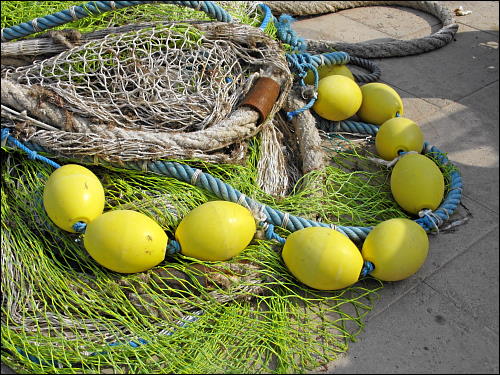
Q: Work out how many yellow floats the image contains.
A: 10